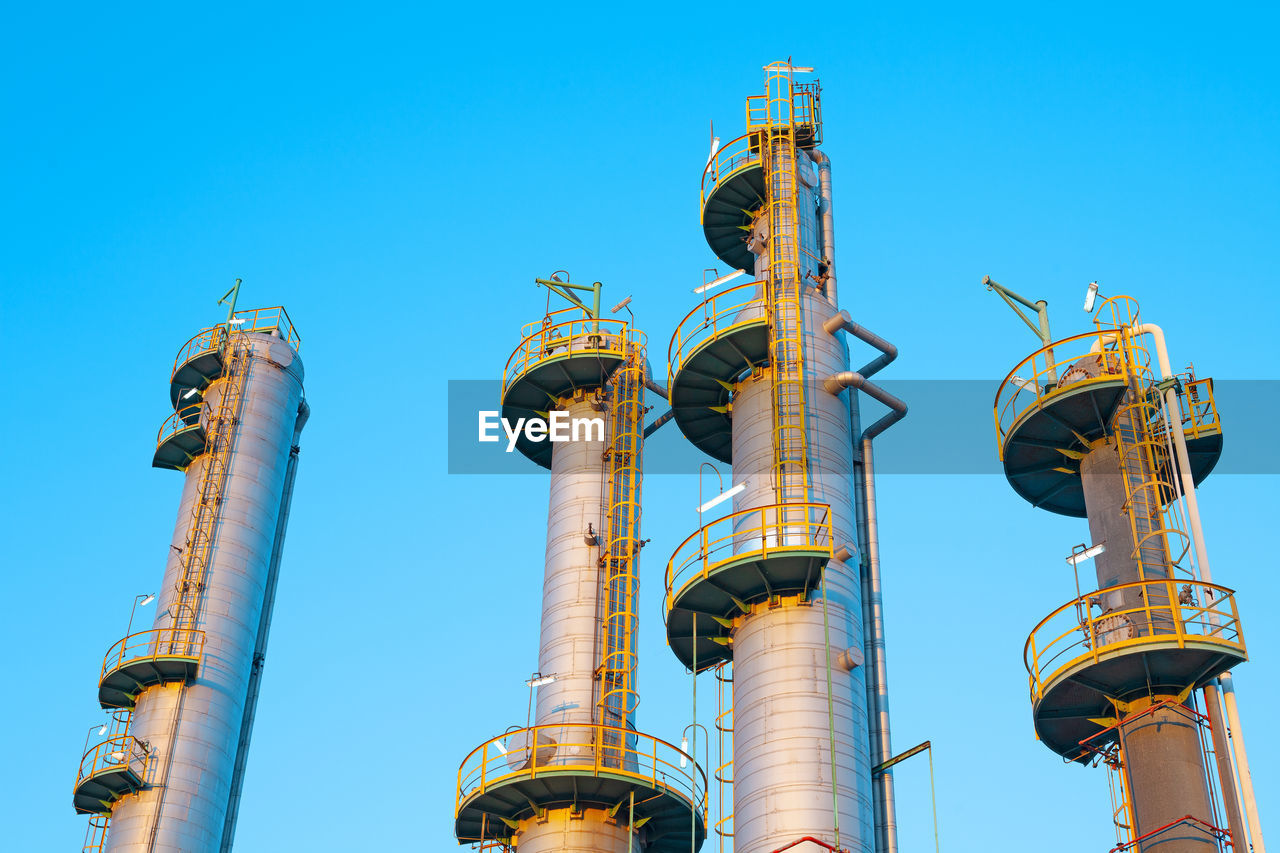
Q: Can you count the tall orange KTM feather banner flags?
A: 0